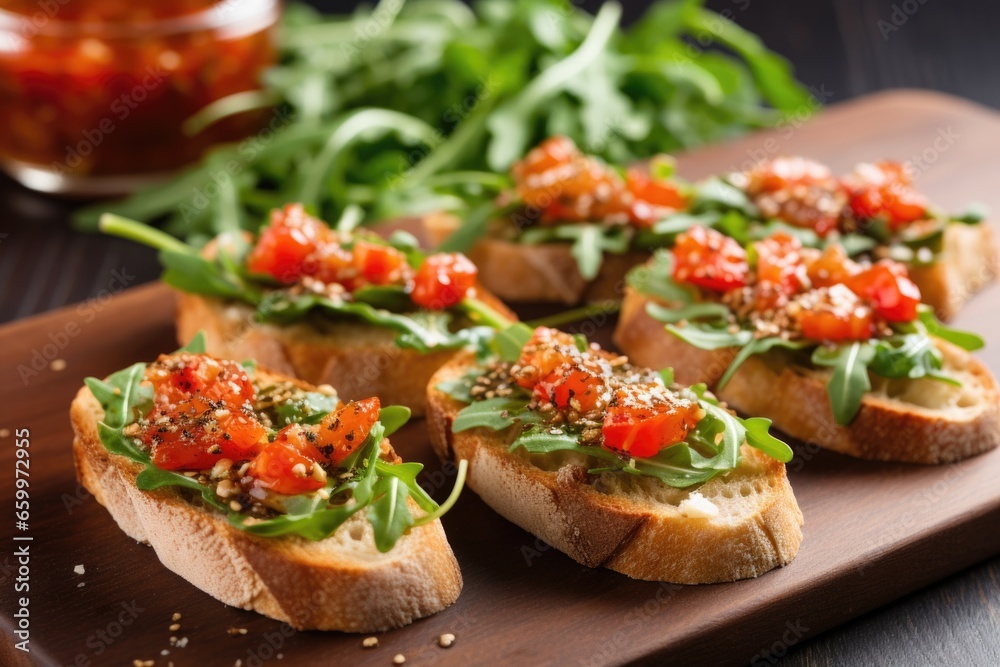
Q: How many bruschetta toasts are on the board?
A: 6